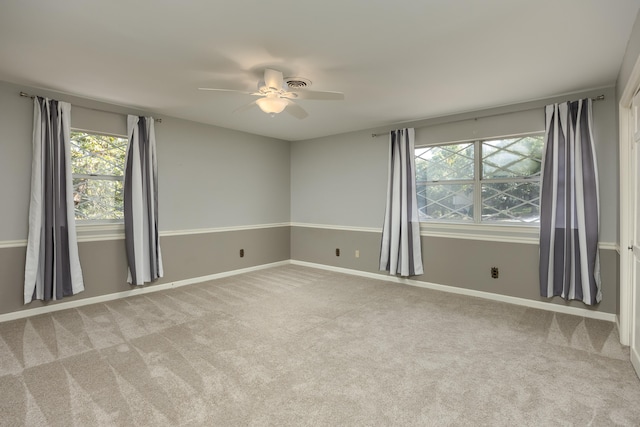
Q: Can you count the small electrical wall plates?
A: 4